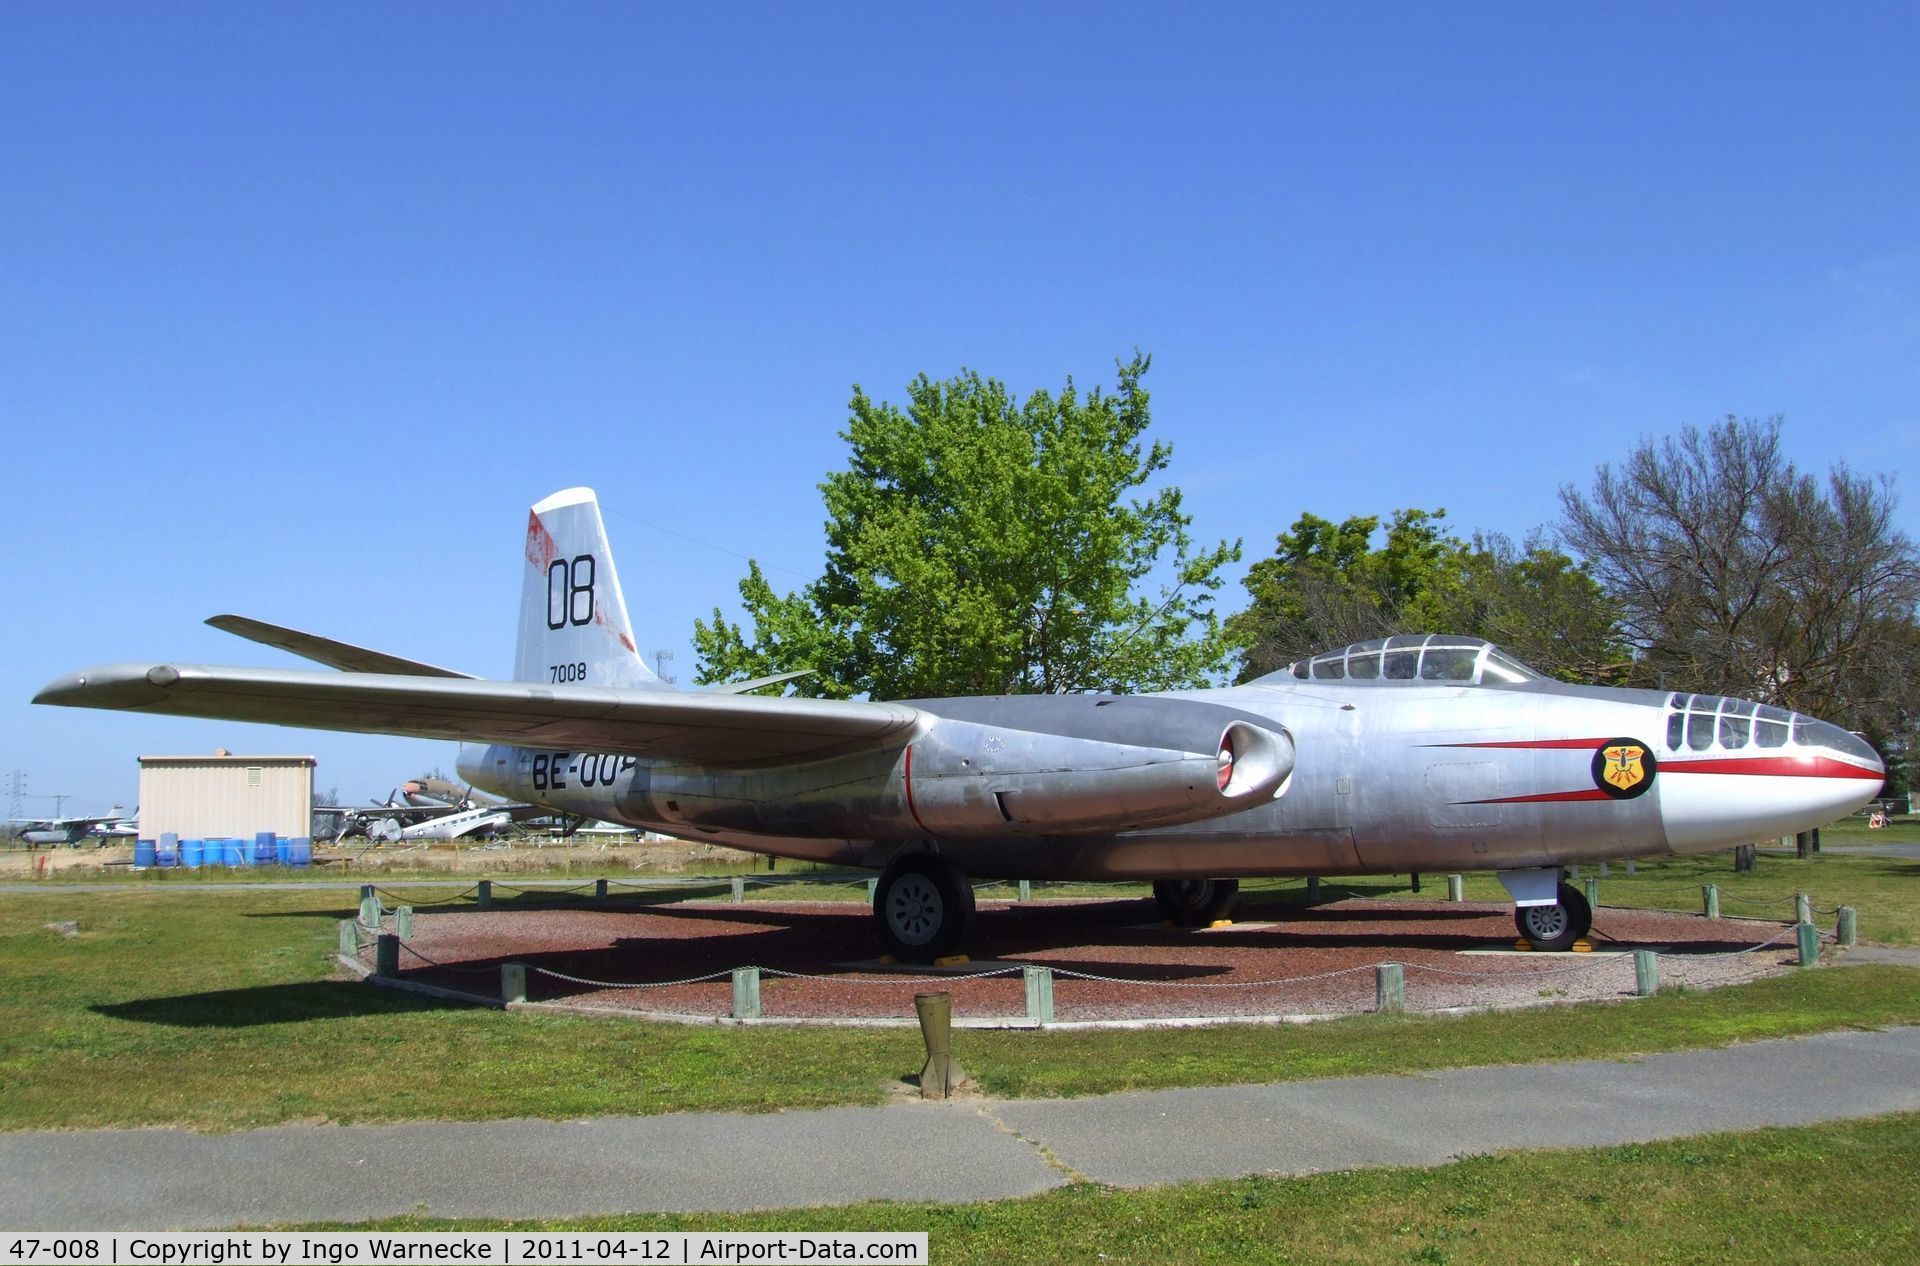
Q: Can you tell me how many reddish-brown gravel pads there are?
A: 1